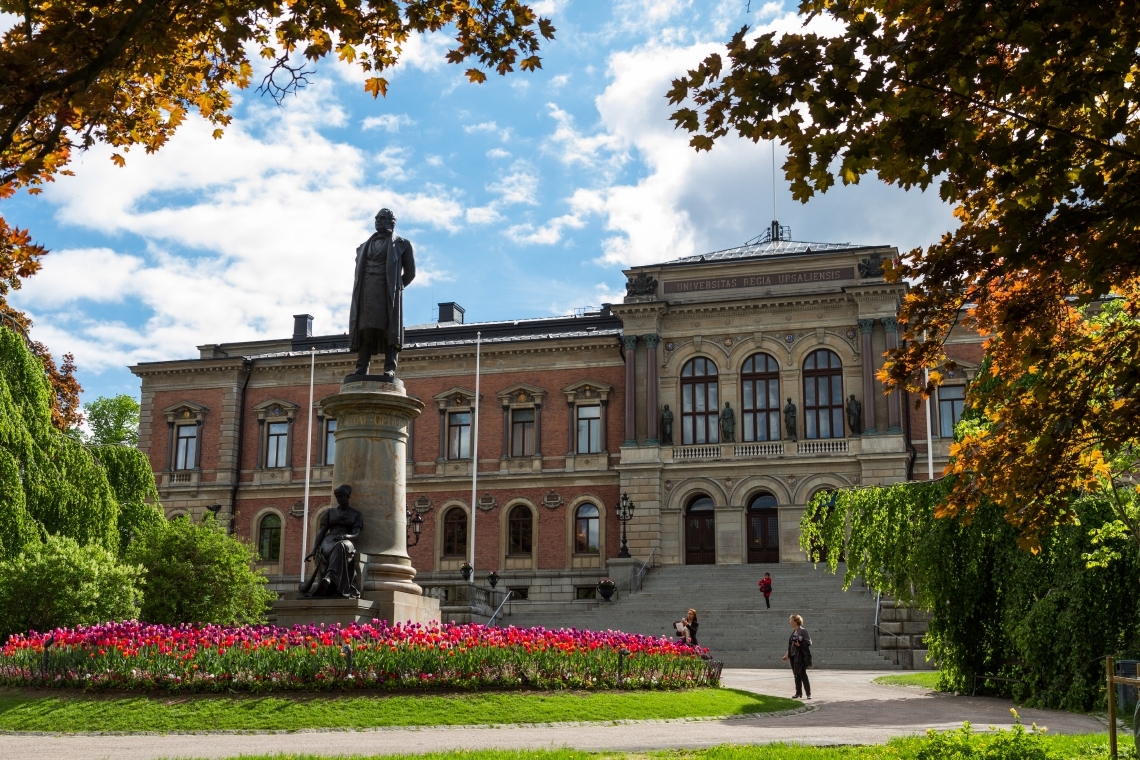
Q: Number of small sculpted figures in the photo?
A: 4